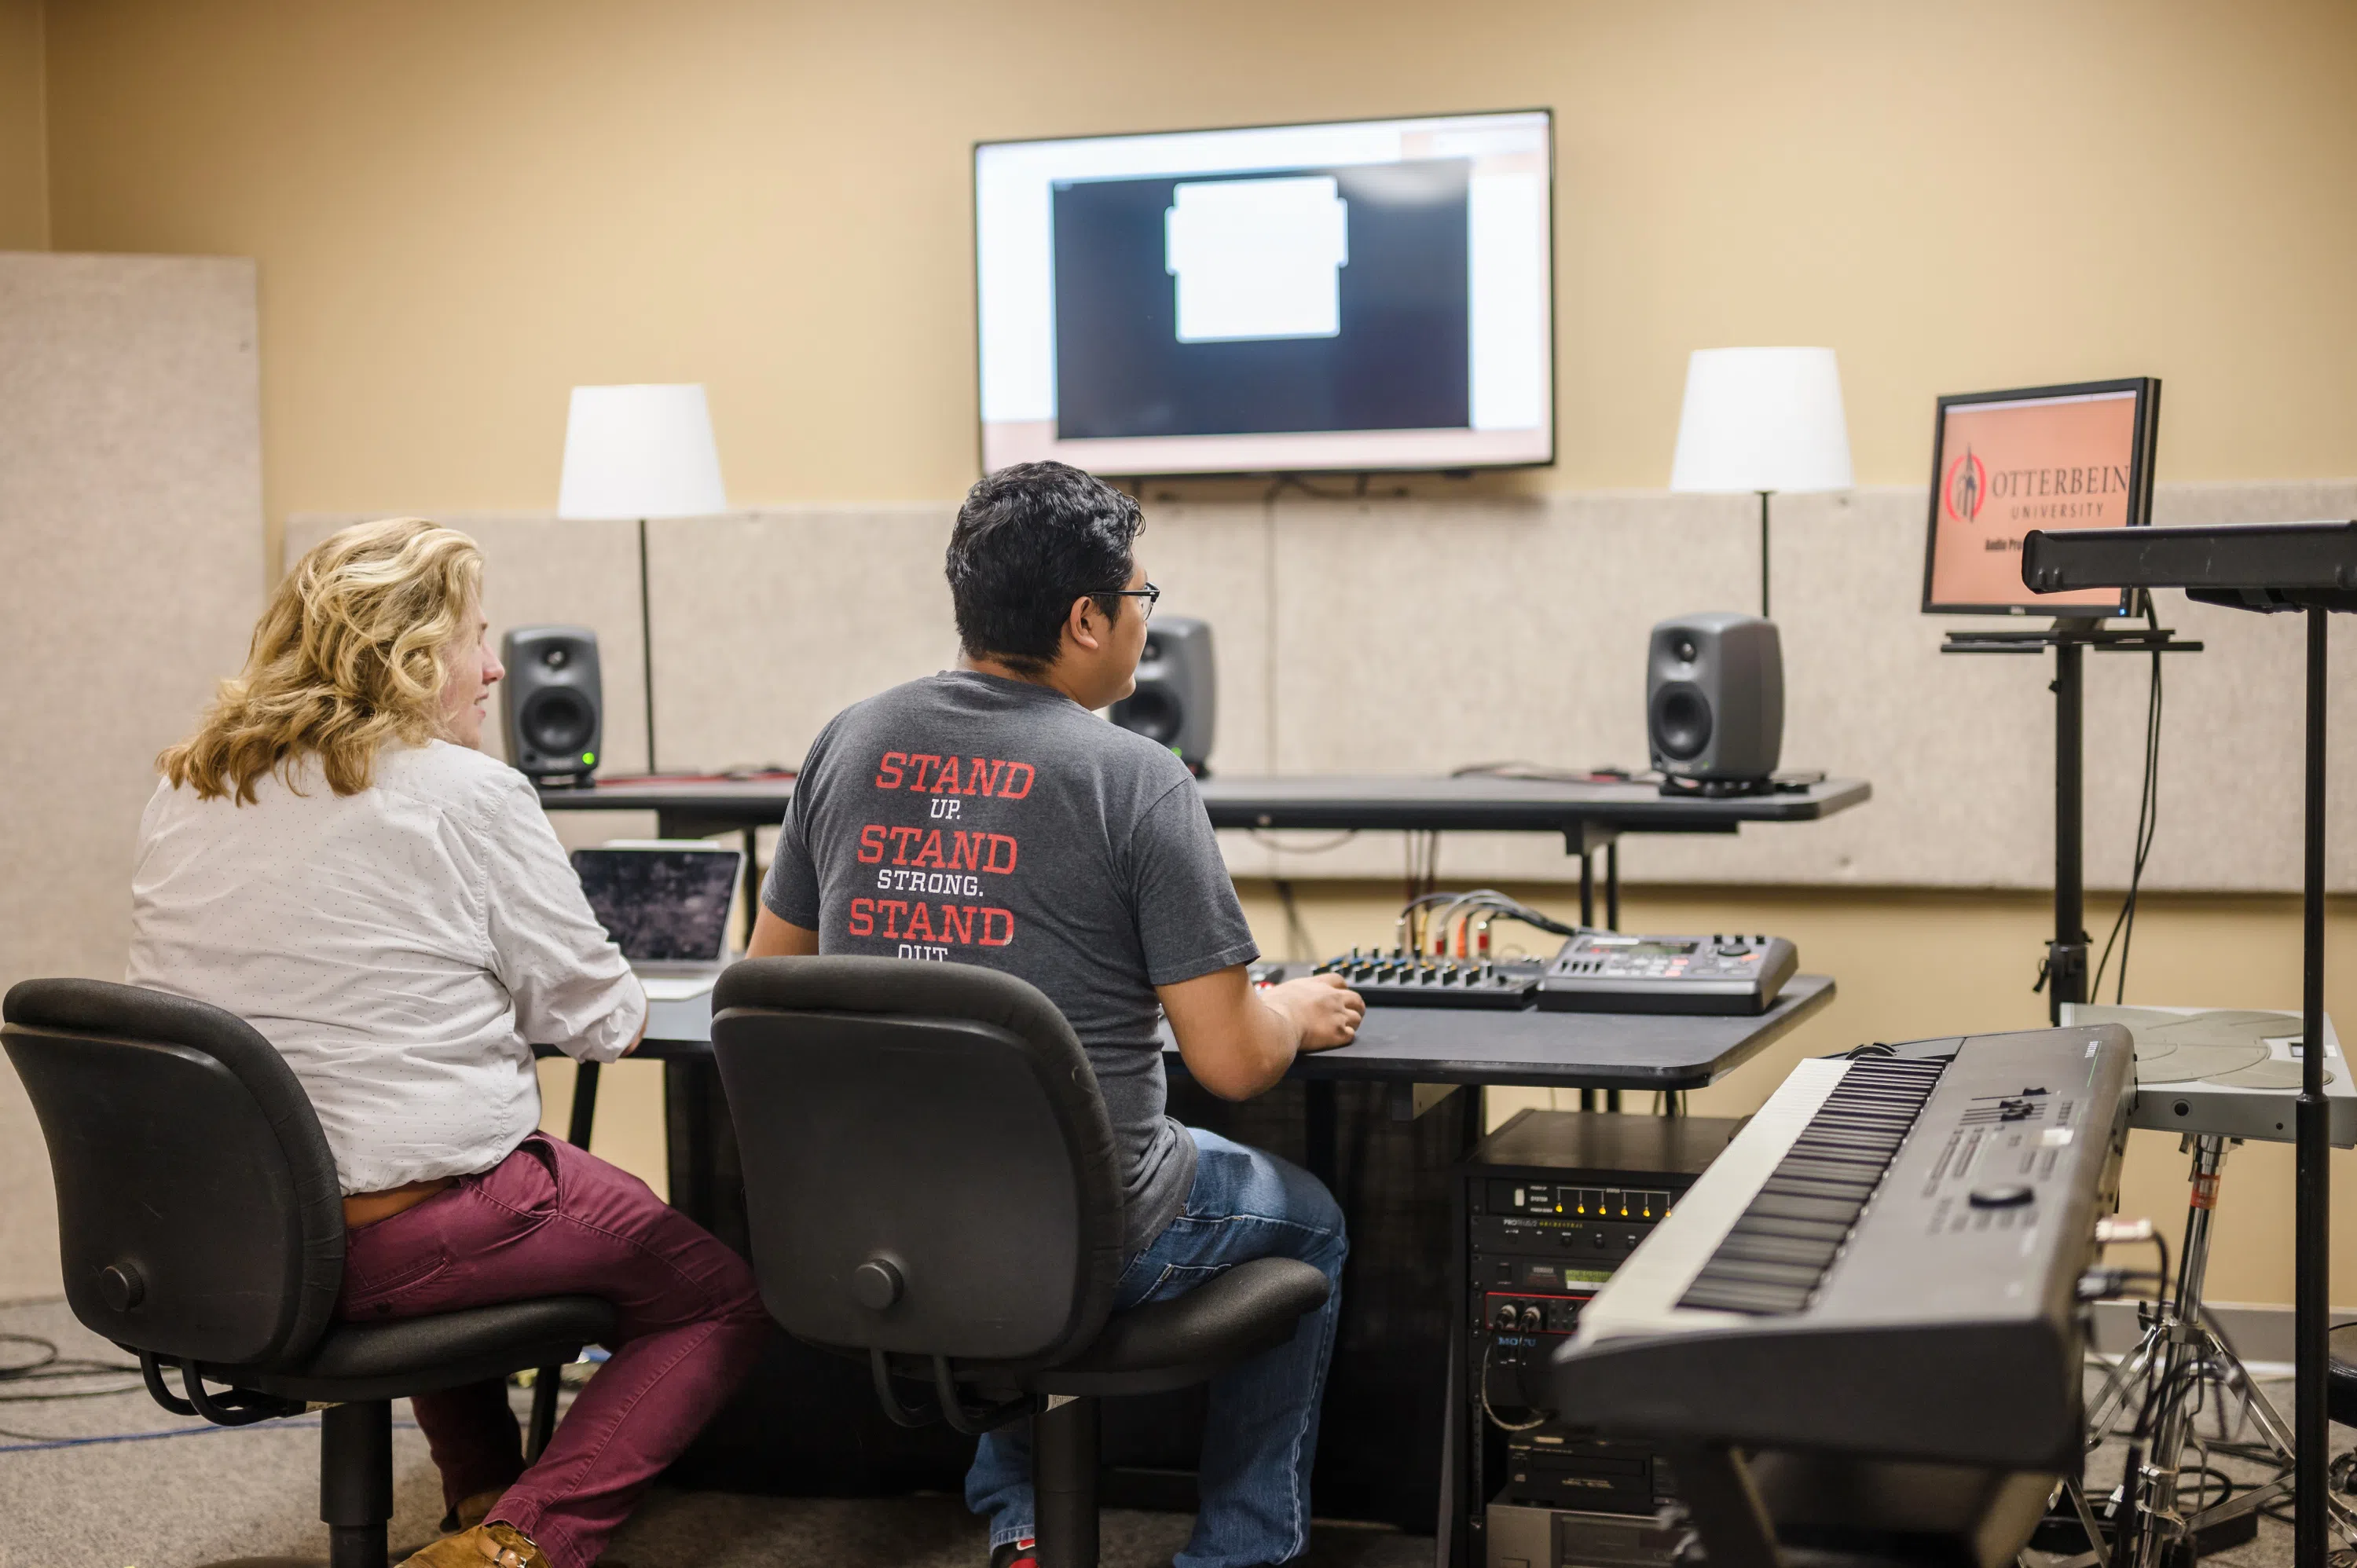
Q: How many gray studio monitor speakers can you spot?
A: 3